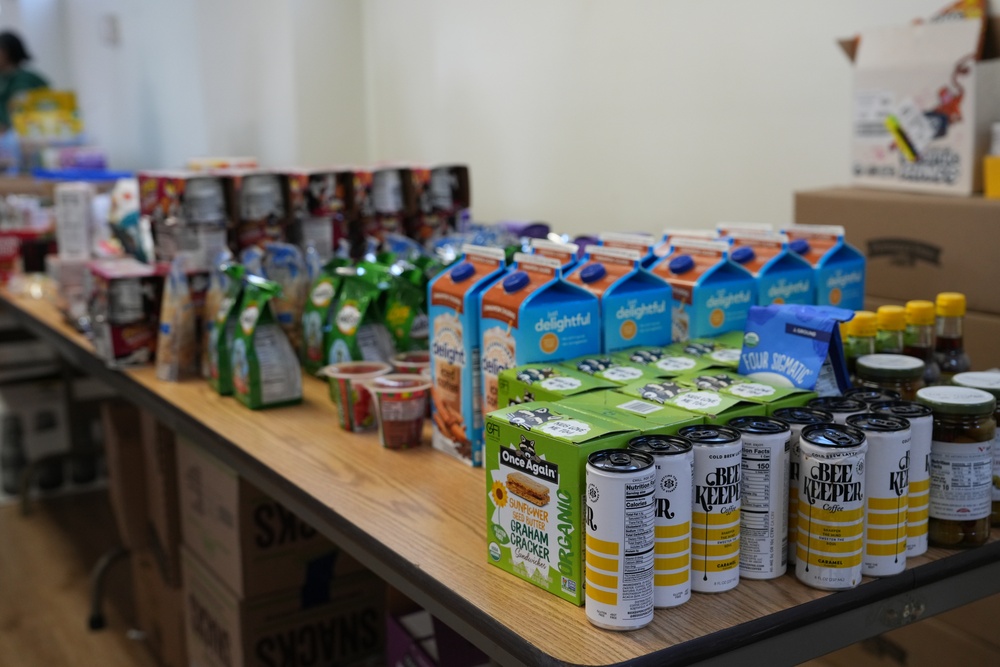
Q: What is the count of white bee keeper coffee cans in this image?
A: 10